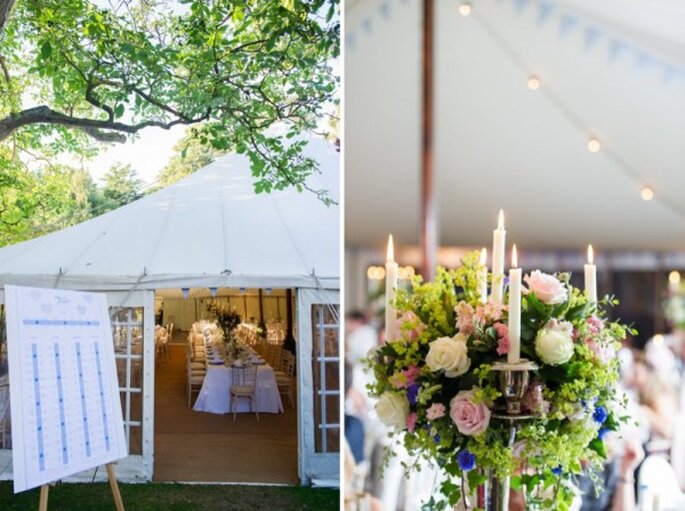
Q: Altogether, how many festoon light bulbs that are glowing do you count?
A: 4